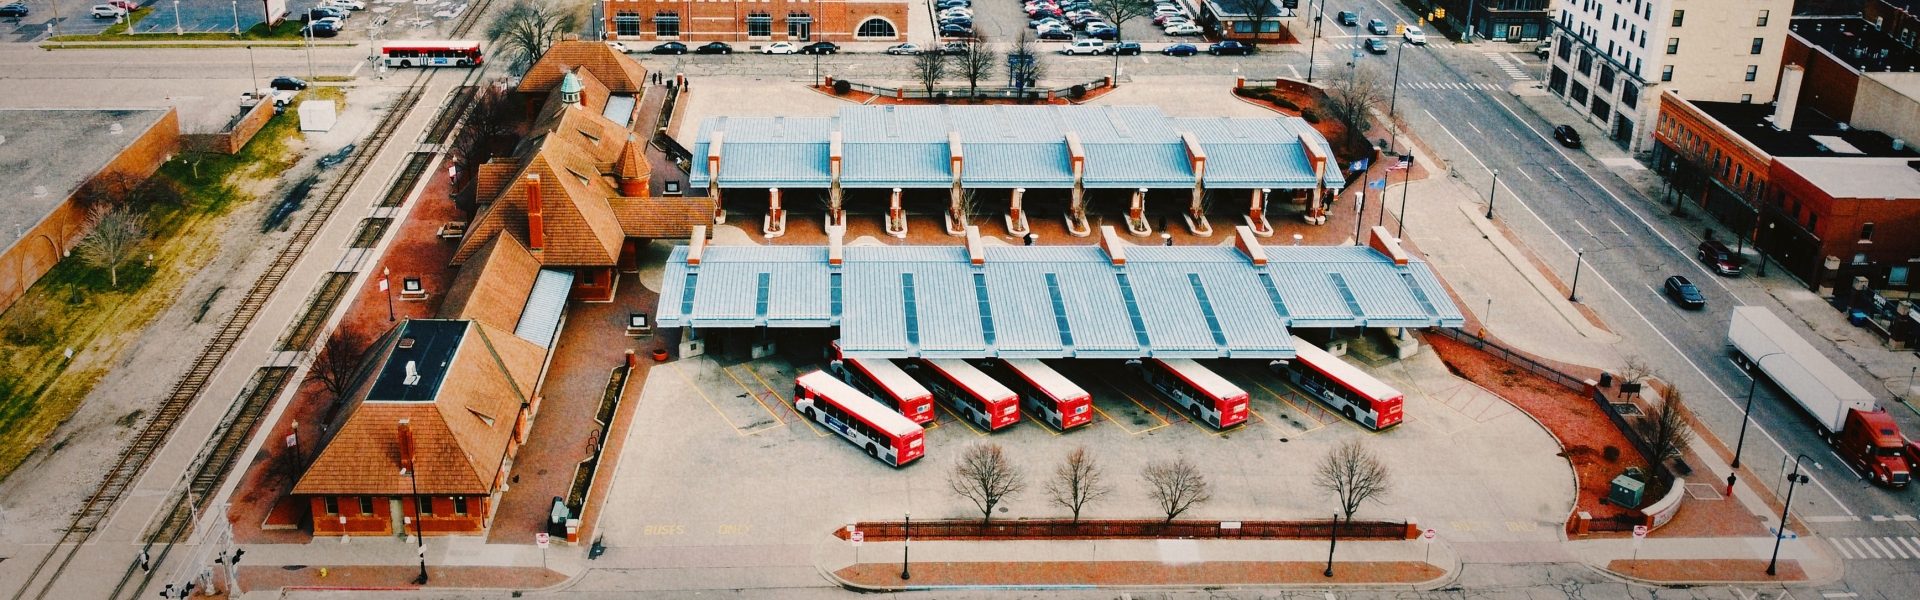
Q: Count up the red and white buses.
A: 7